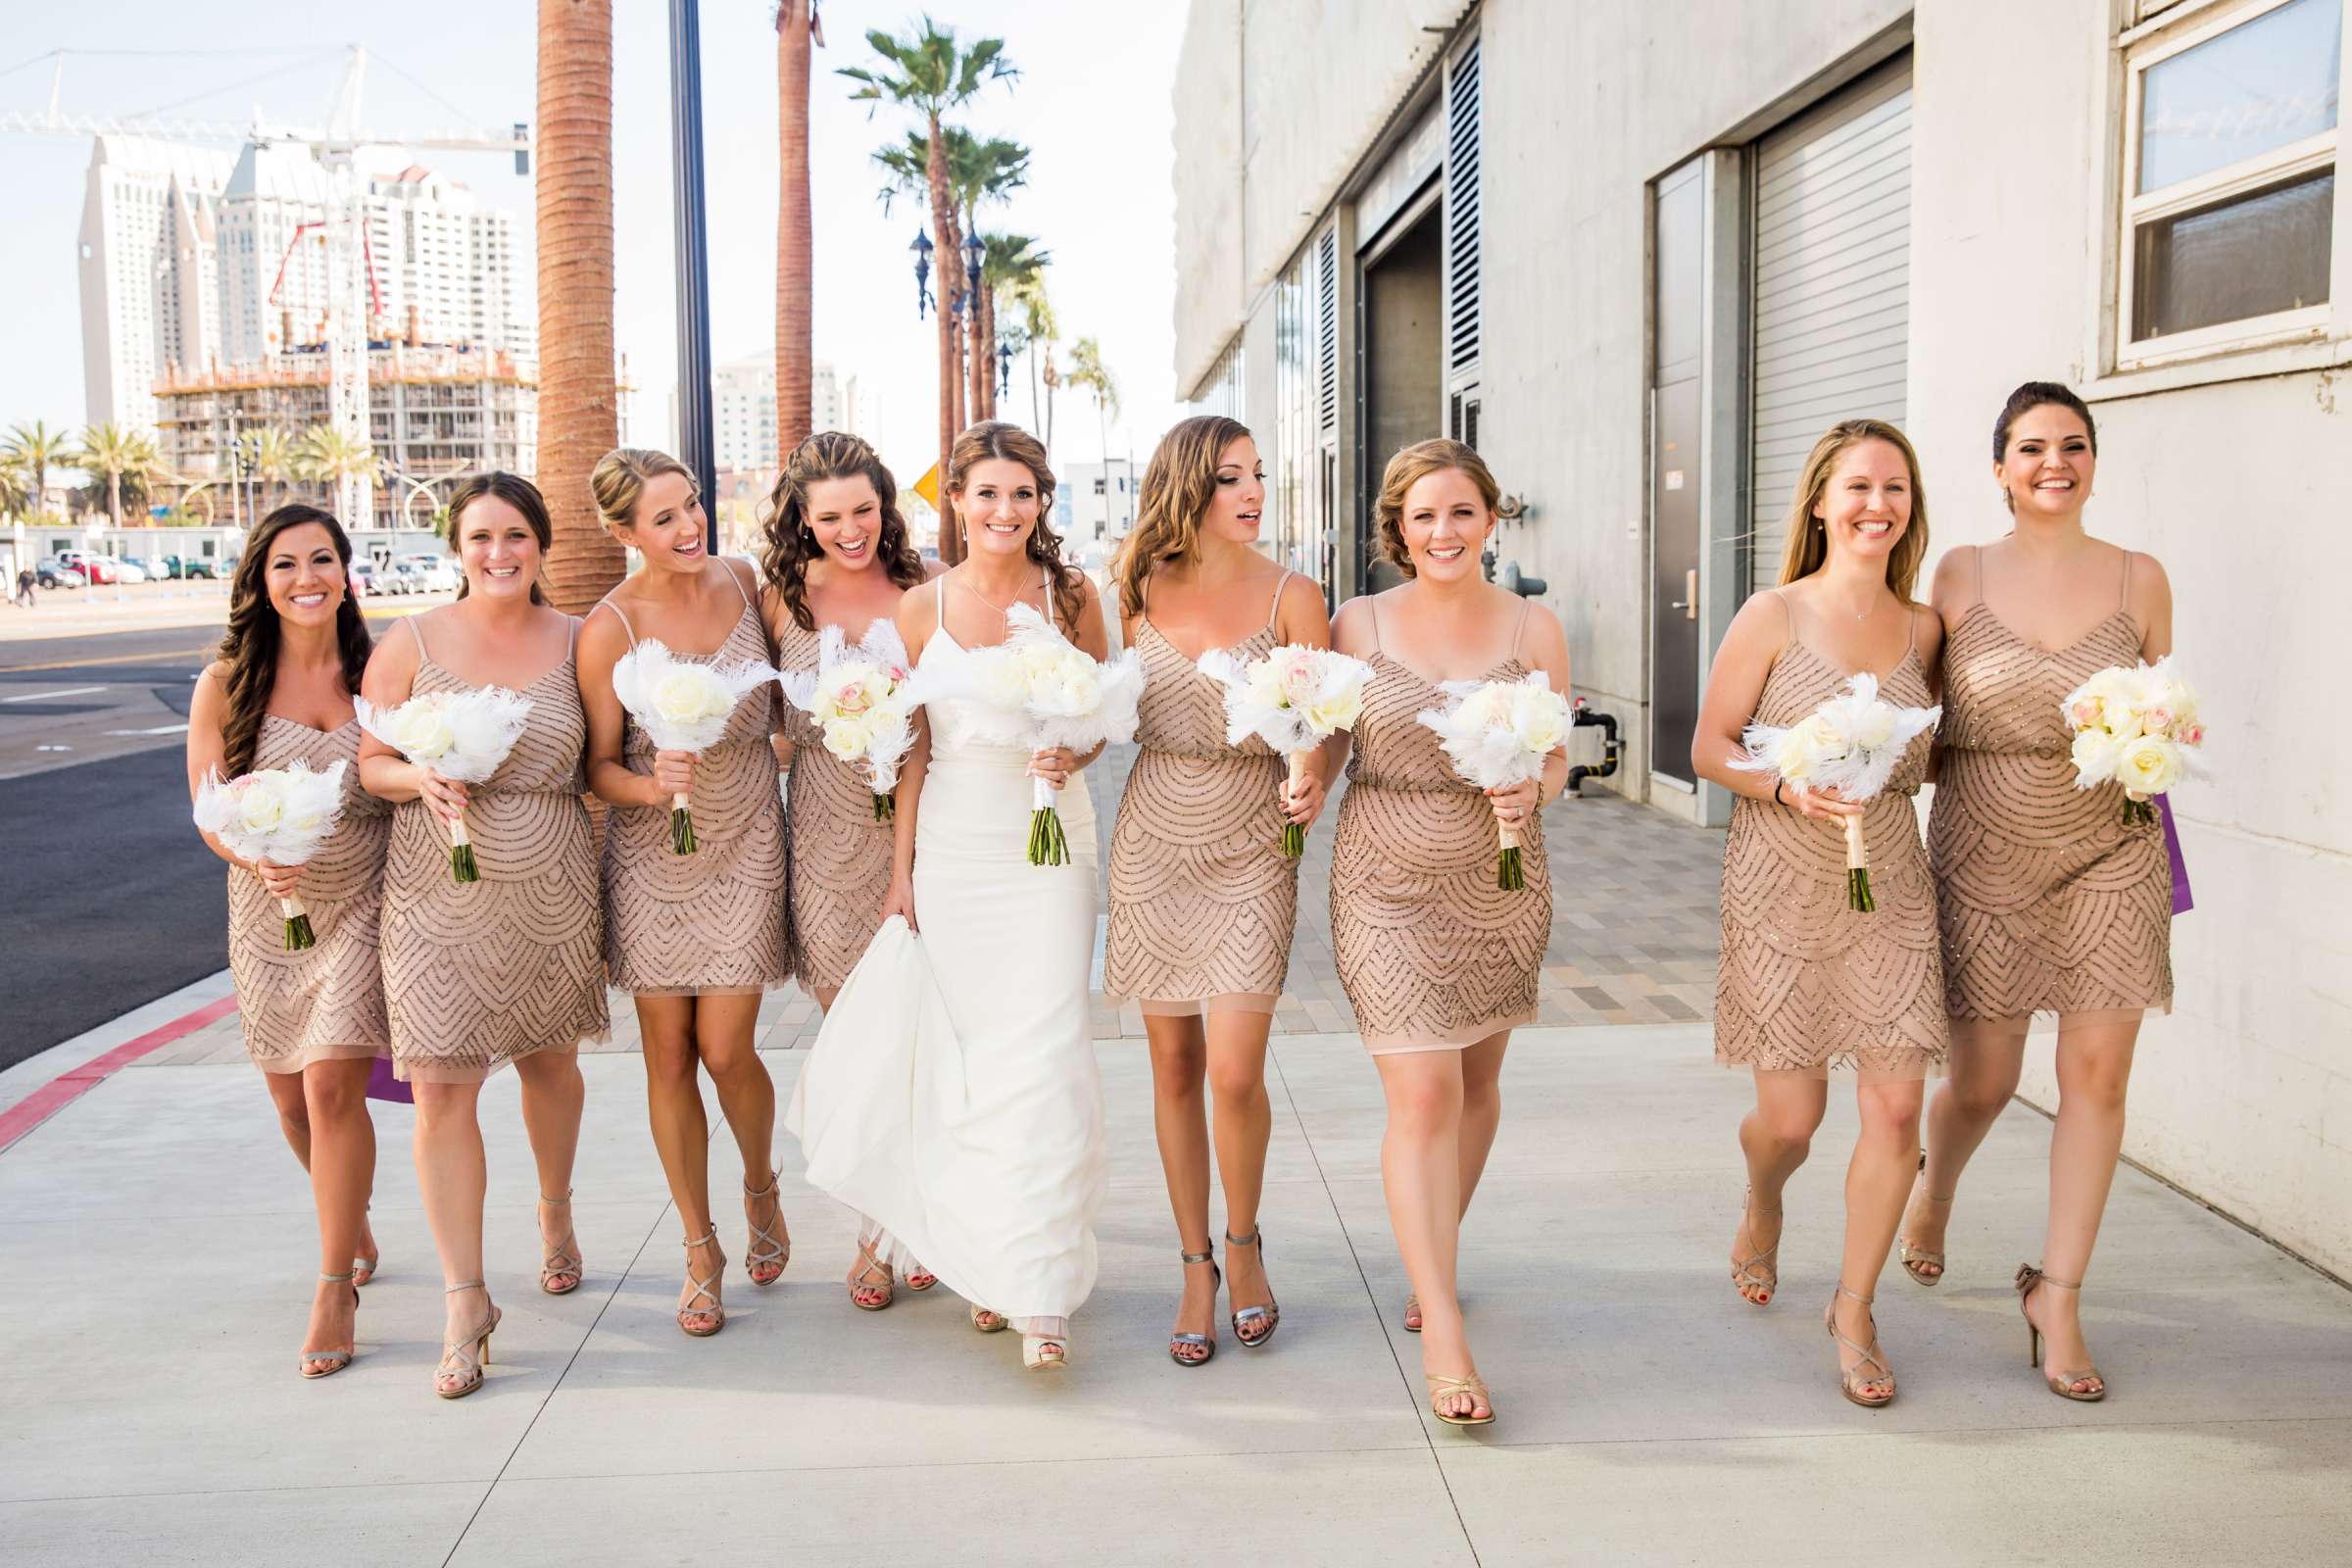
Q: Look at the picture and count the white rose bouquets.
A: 9